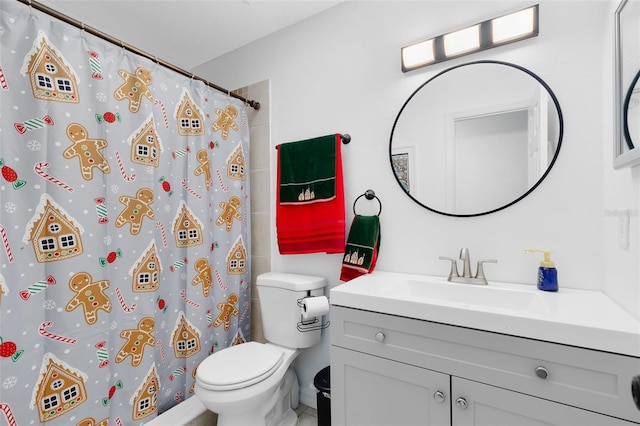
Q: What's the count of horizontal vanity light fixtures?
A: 1